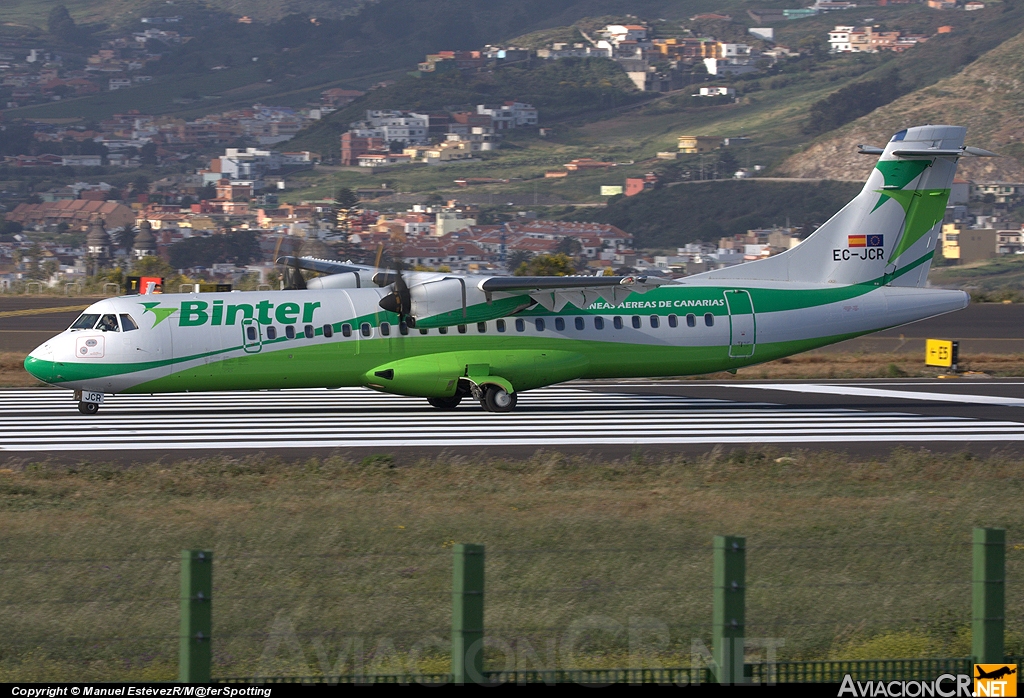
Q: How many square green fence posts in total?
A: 4